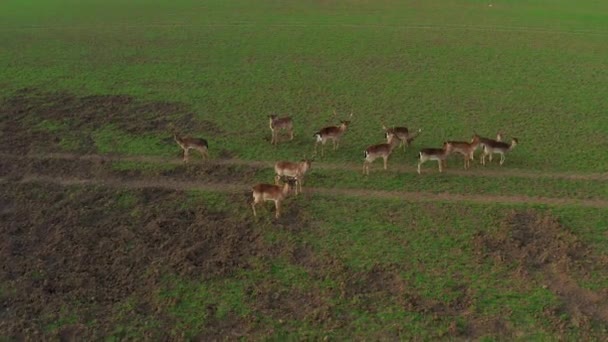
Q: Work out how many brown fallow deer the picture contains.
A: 11